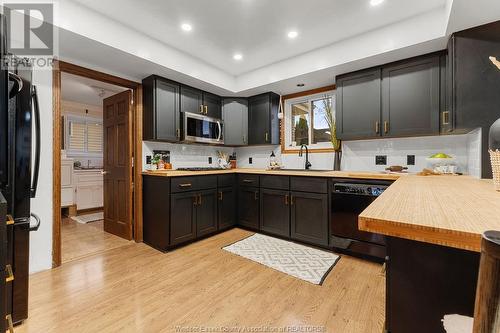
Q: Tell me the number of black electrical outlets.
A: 5